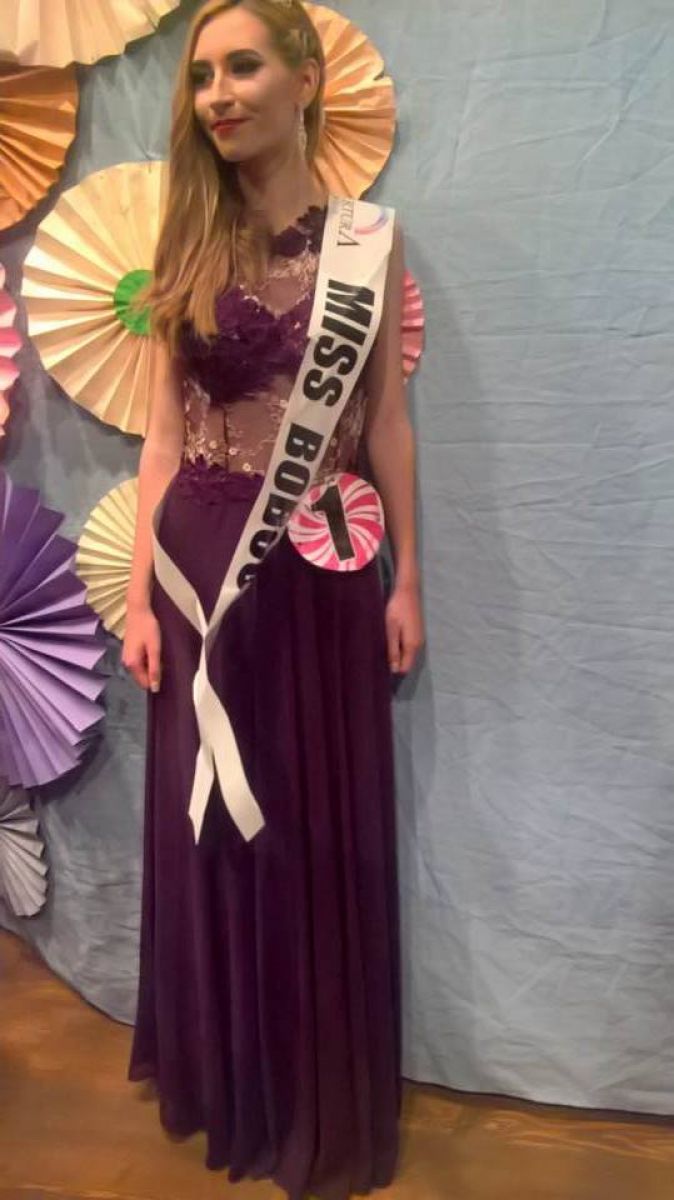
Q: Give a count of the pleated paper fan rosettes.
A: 9